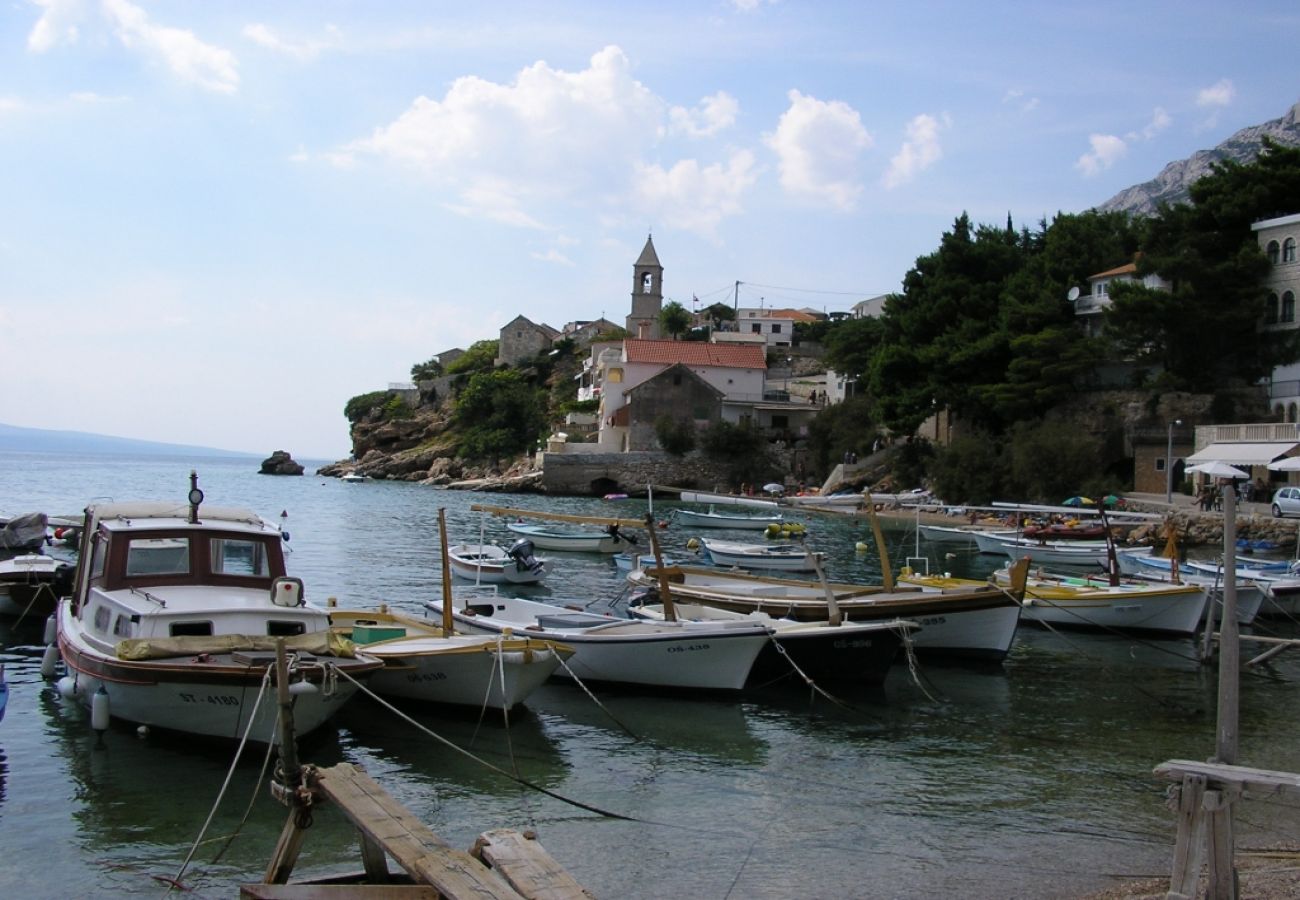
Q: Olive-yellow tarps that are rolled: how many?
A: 1